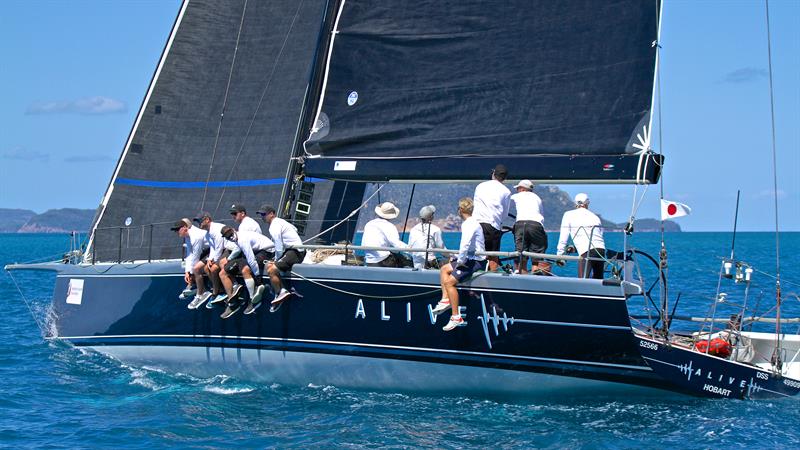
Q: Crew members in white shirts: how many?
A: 11